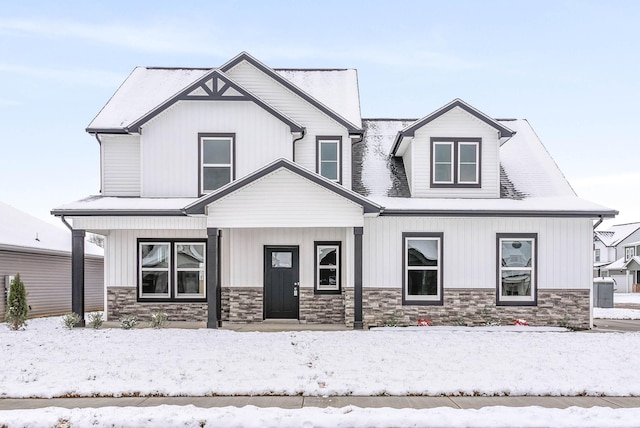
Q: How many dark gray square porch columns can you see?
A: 3